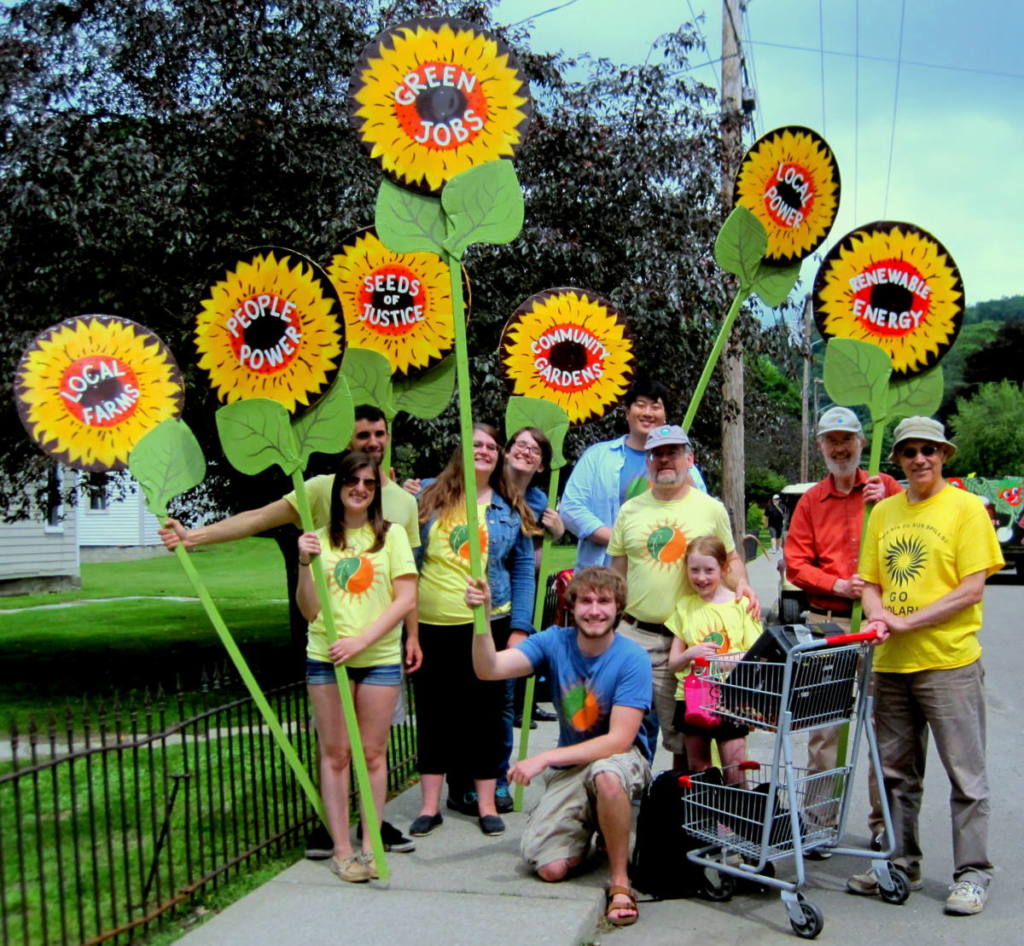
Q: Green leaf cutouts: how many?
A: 12